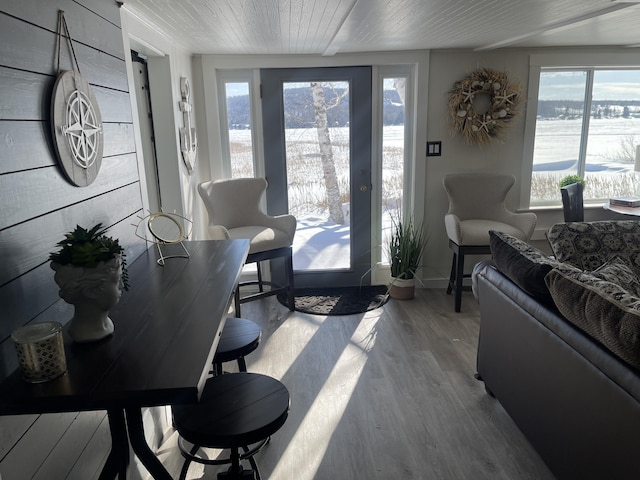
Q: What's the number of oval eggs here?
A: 0